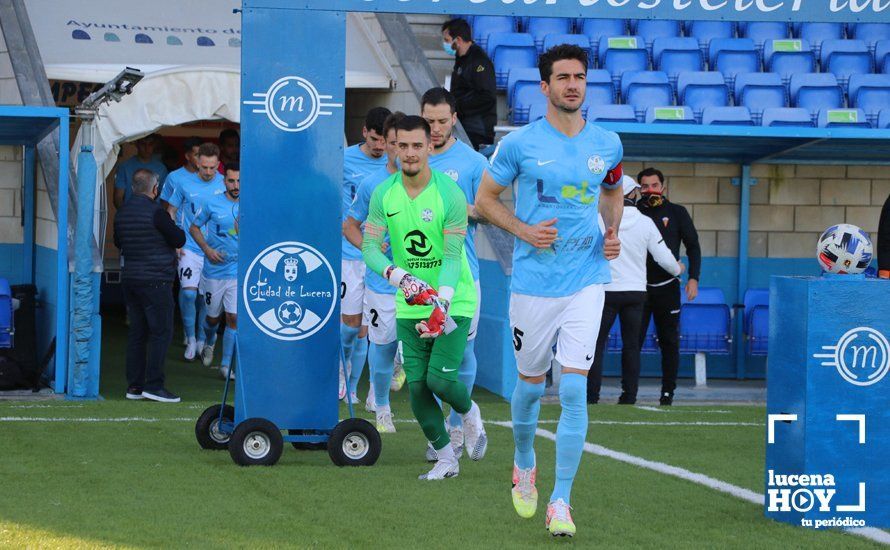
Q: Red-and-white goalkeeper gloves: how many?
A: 2